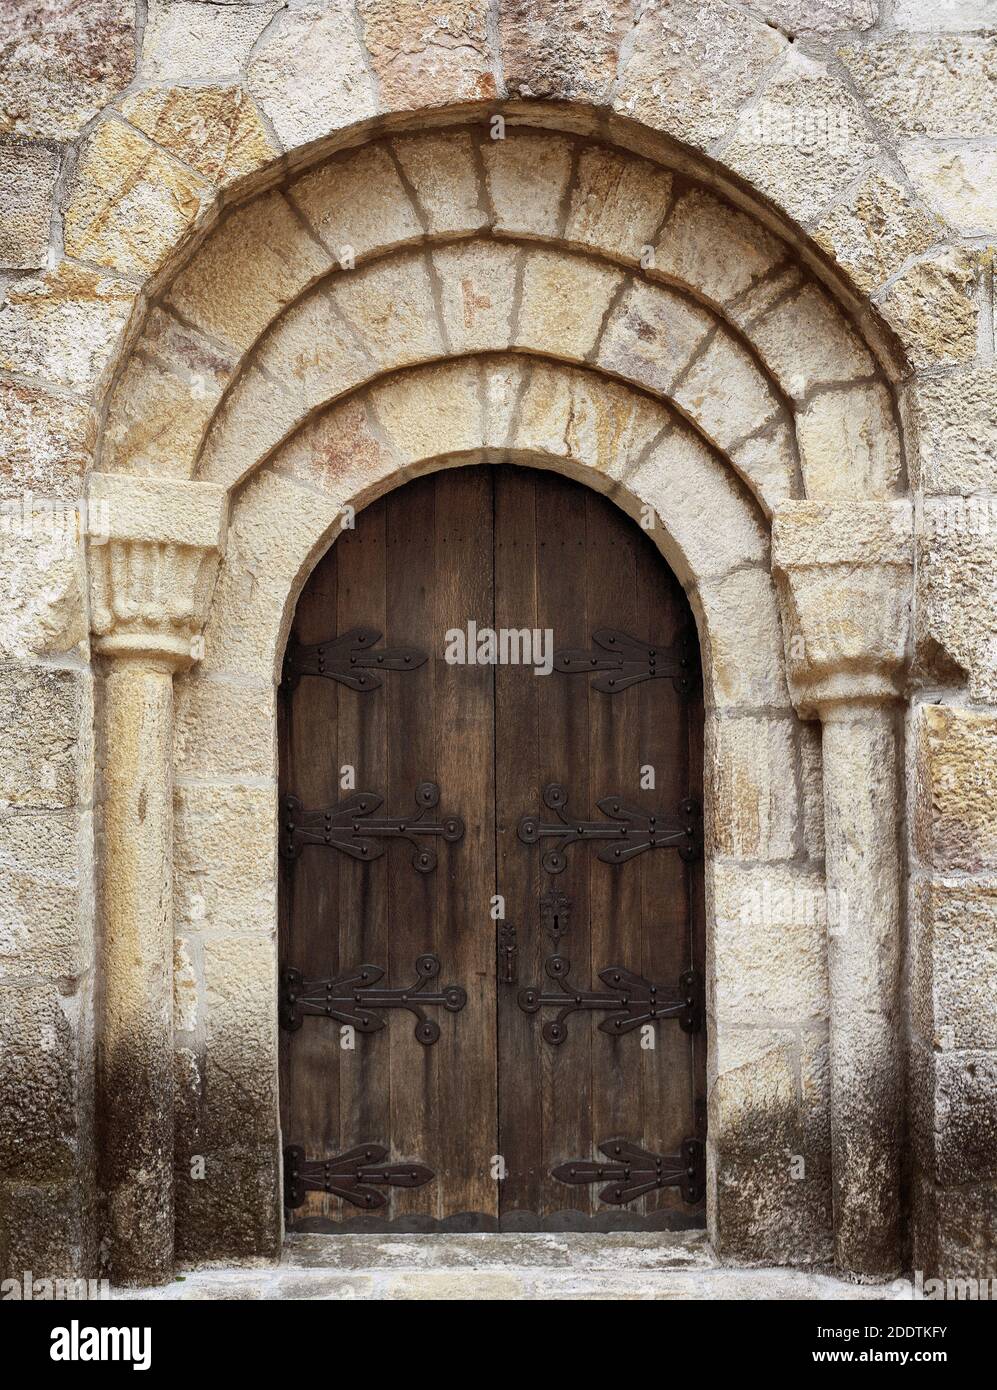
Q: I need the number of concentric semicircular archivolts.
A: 3